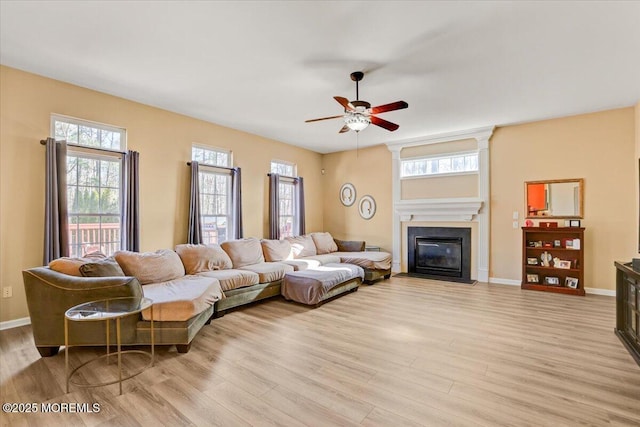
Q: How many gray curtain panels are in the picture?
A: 6